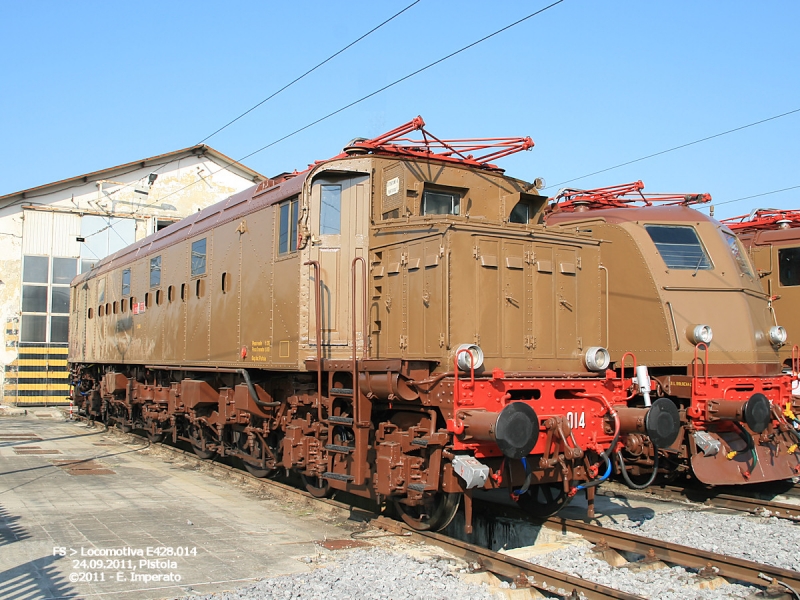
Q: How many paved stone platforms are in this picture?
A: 1